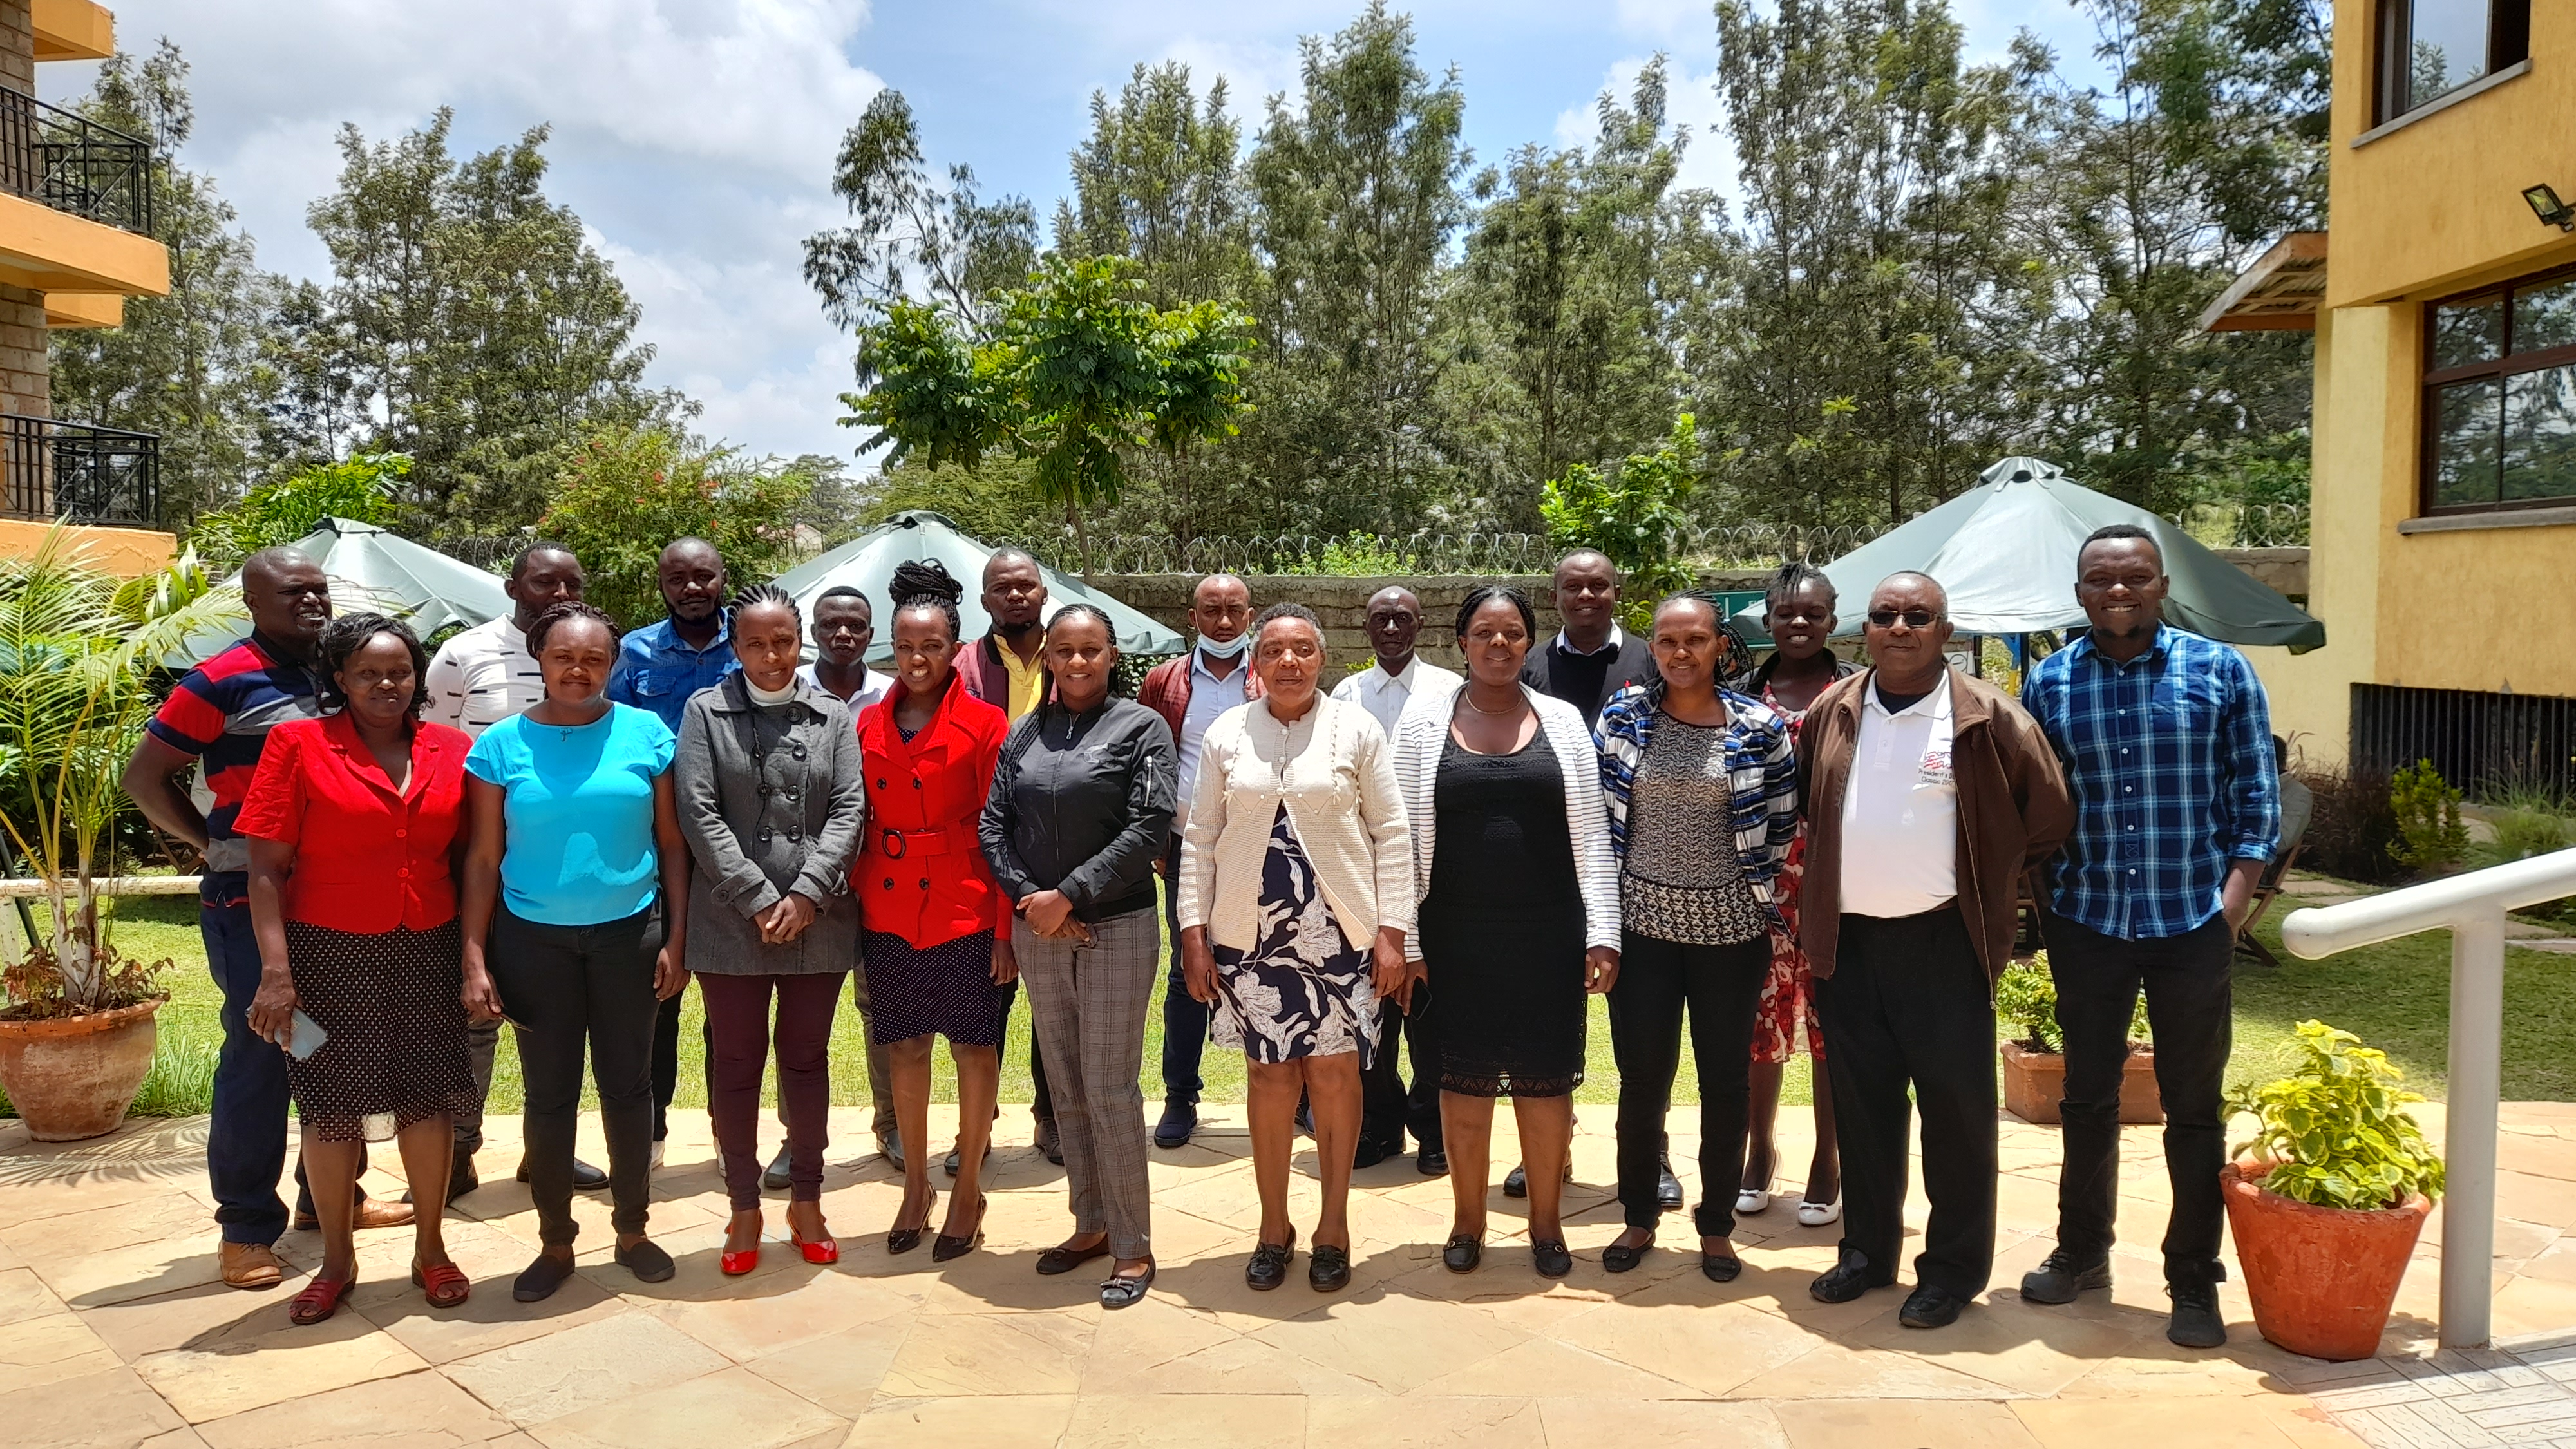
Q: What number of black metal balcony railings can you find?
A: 2